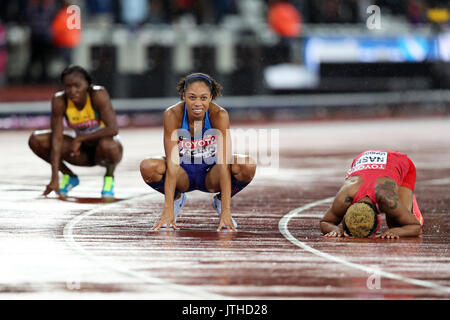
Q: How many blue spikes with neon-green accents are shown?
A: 2